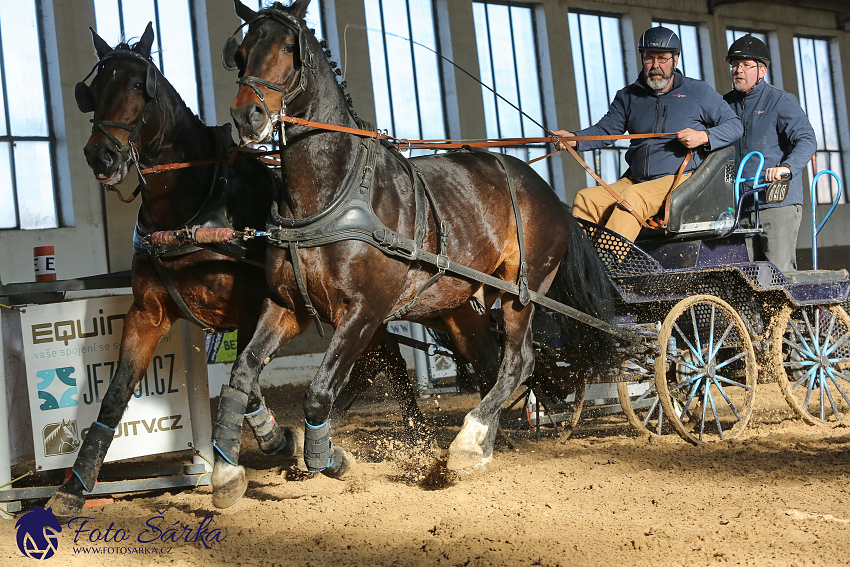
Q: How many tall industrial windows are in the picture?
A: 9